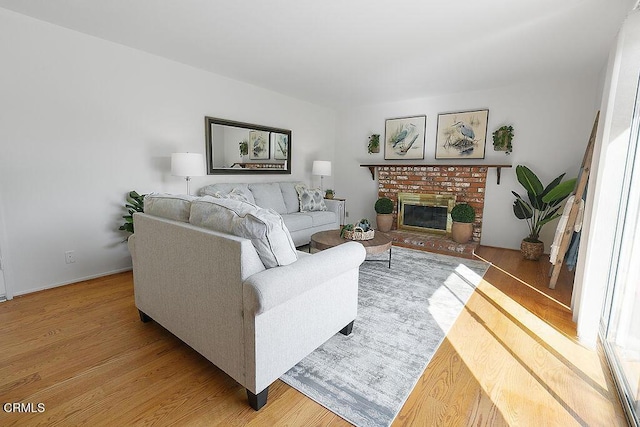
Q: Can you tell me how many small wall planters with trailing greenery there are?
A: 2